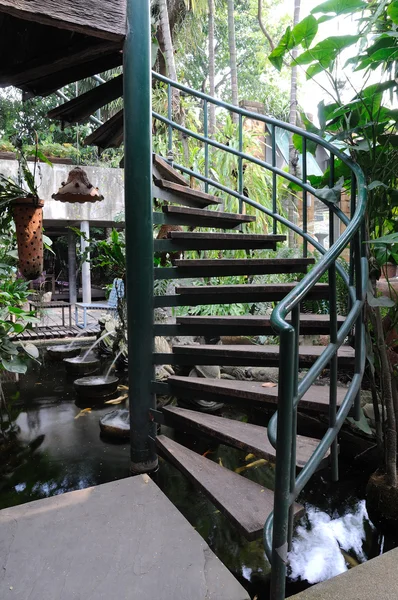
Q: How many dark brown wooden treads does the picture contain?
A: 14